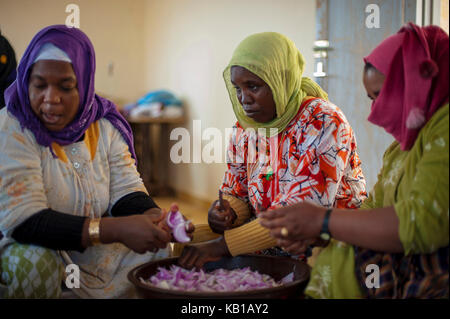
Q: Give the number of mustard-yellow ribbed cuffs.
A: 2